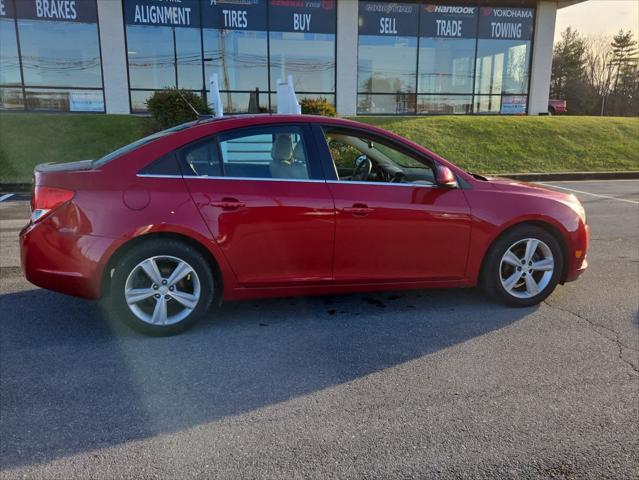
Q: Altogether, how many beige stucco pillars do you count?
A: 3